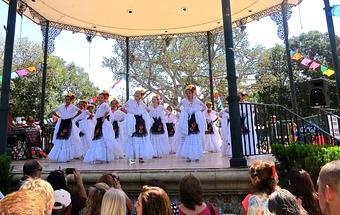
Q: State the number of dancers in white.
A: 12